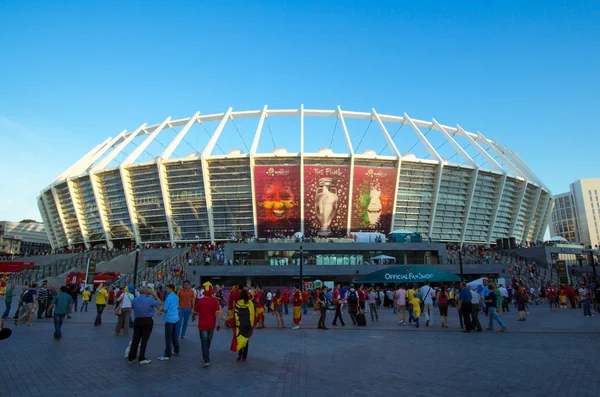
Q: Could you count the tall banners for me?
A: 3